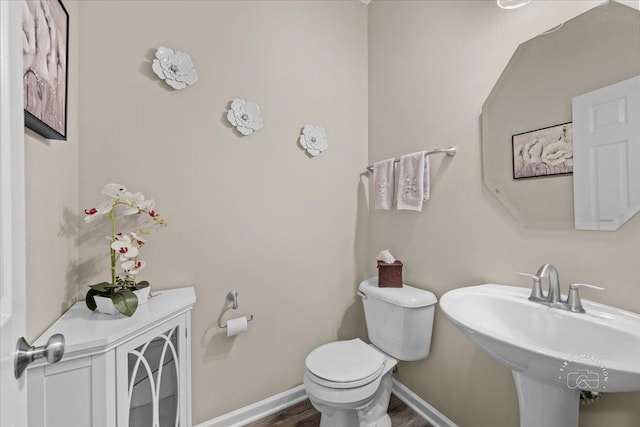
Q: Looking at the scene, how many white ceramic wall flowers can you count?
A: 3